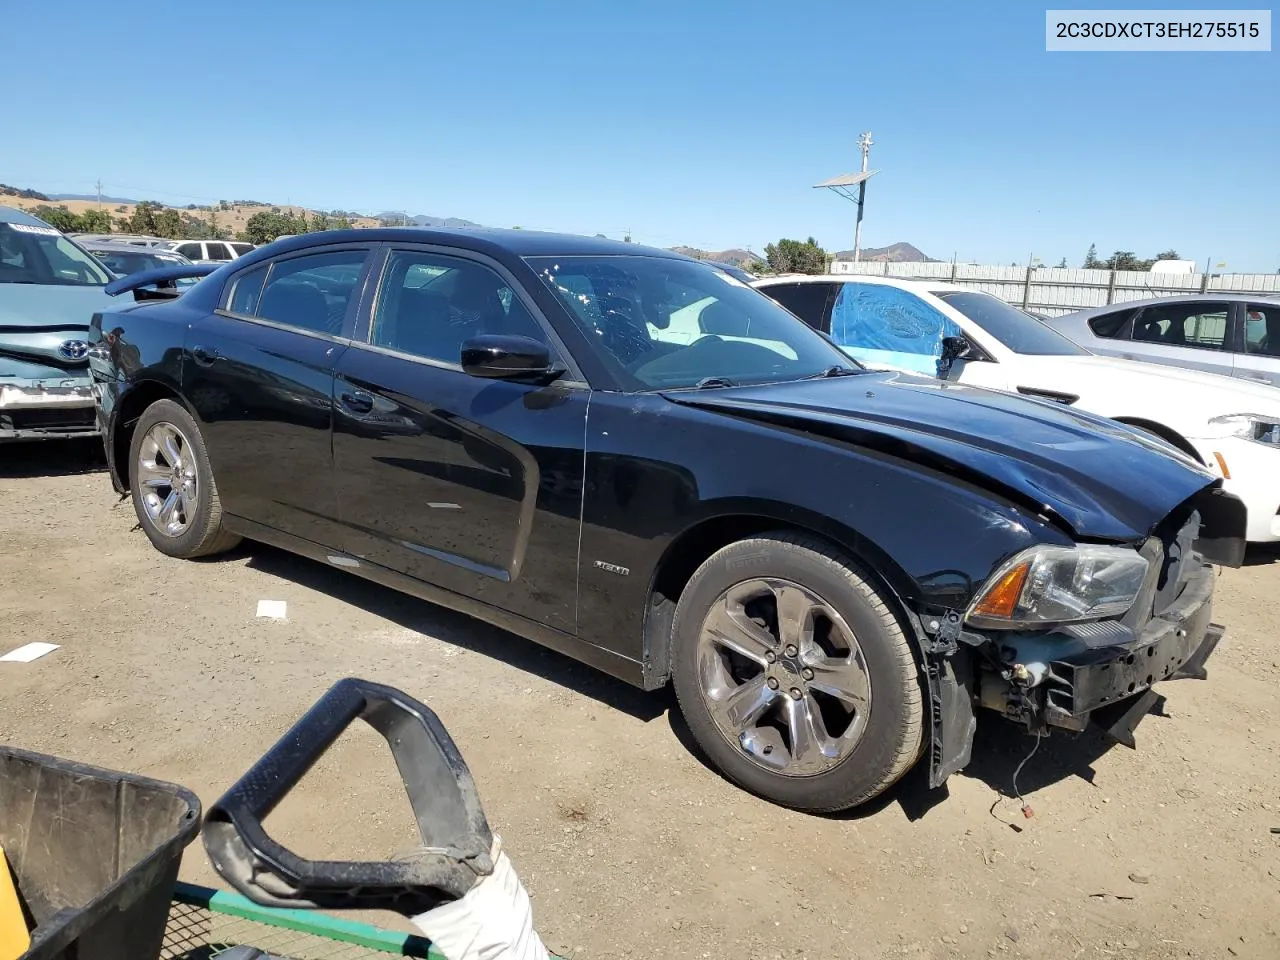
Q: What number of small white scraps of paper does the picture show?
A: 2